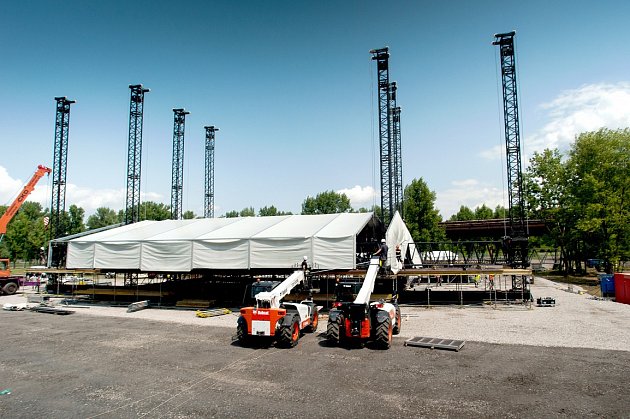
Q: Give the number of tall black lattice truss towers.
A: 8